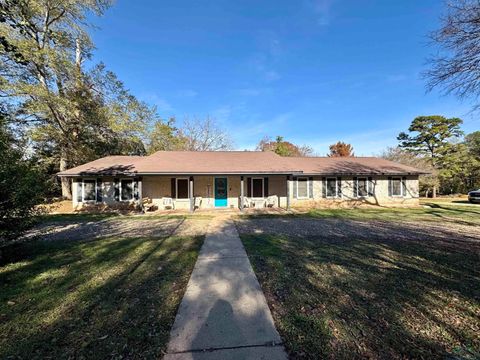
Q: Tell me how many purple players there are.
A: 0